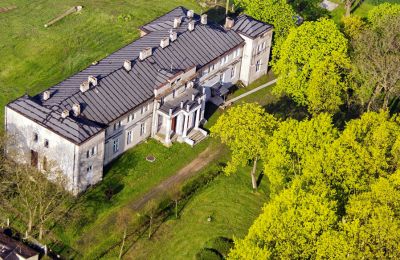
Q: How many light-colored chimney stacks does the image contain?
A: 14